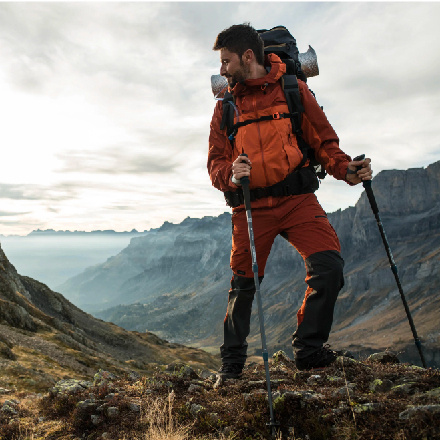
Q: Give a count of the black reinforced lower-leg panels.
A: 2